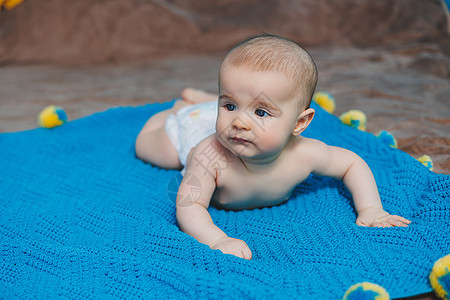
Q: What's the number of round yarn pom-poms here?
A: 7